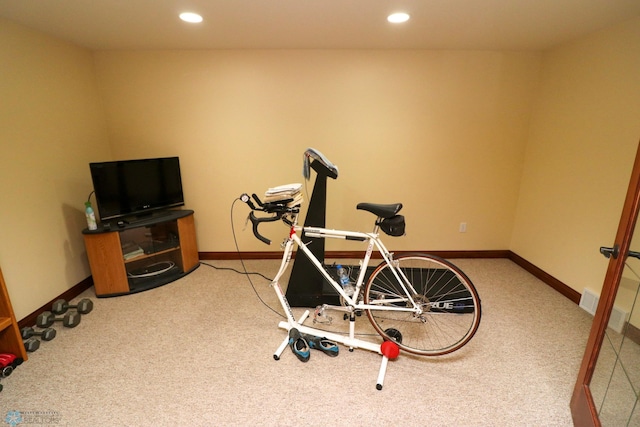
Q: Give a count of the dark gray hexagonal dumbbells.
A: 4